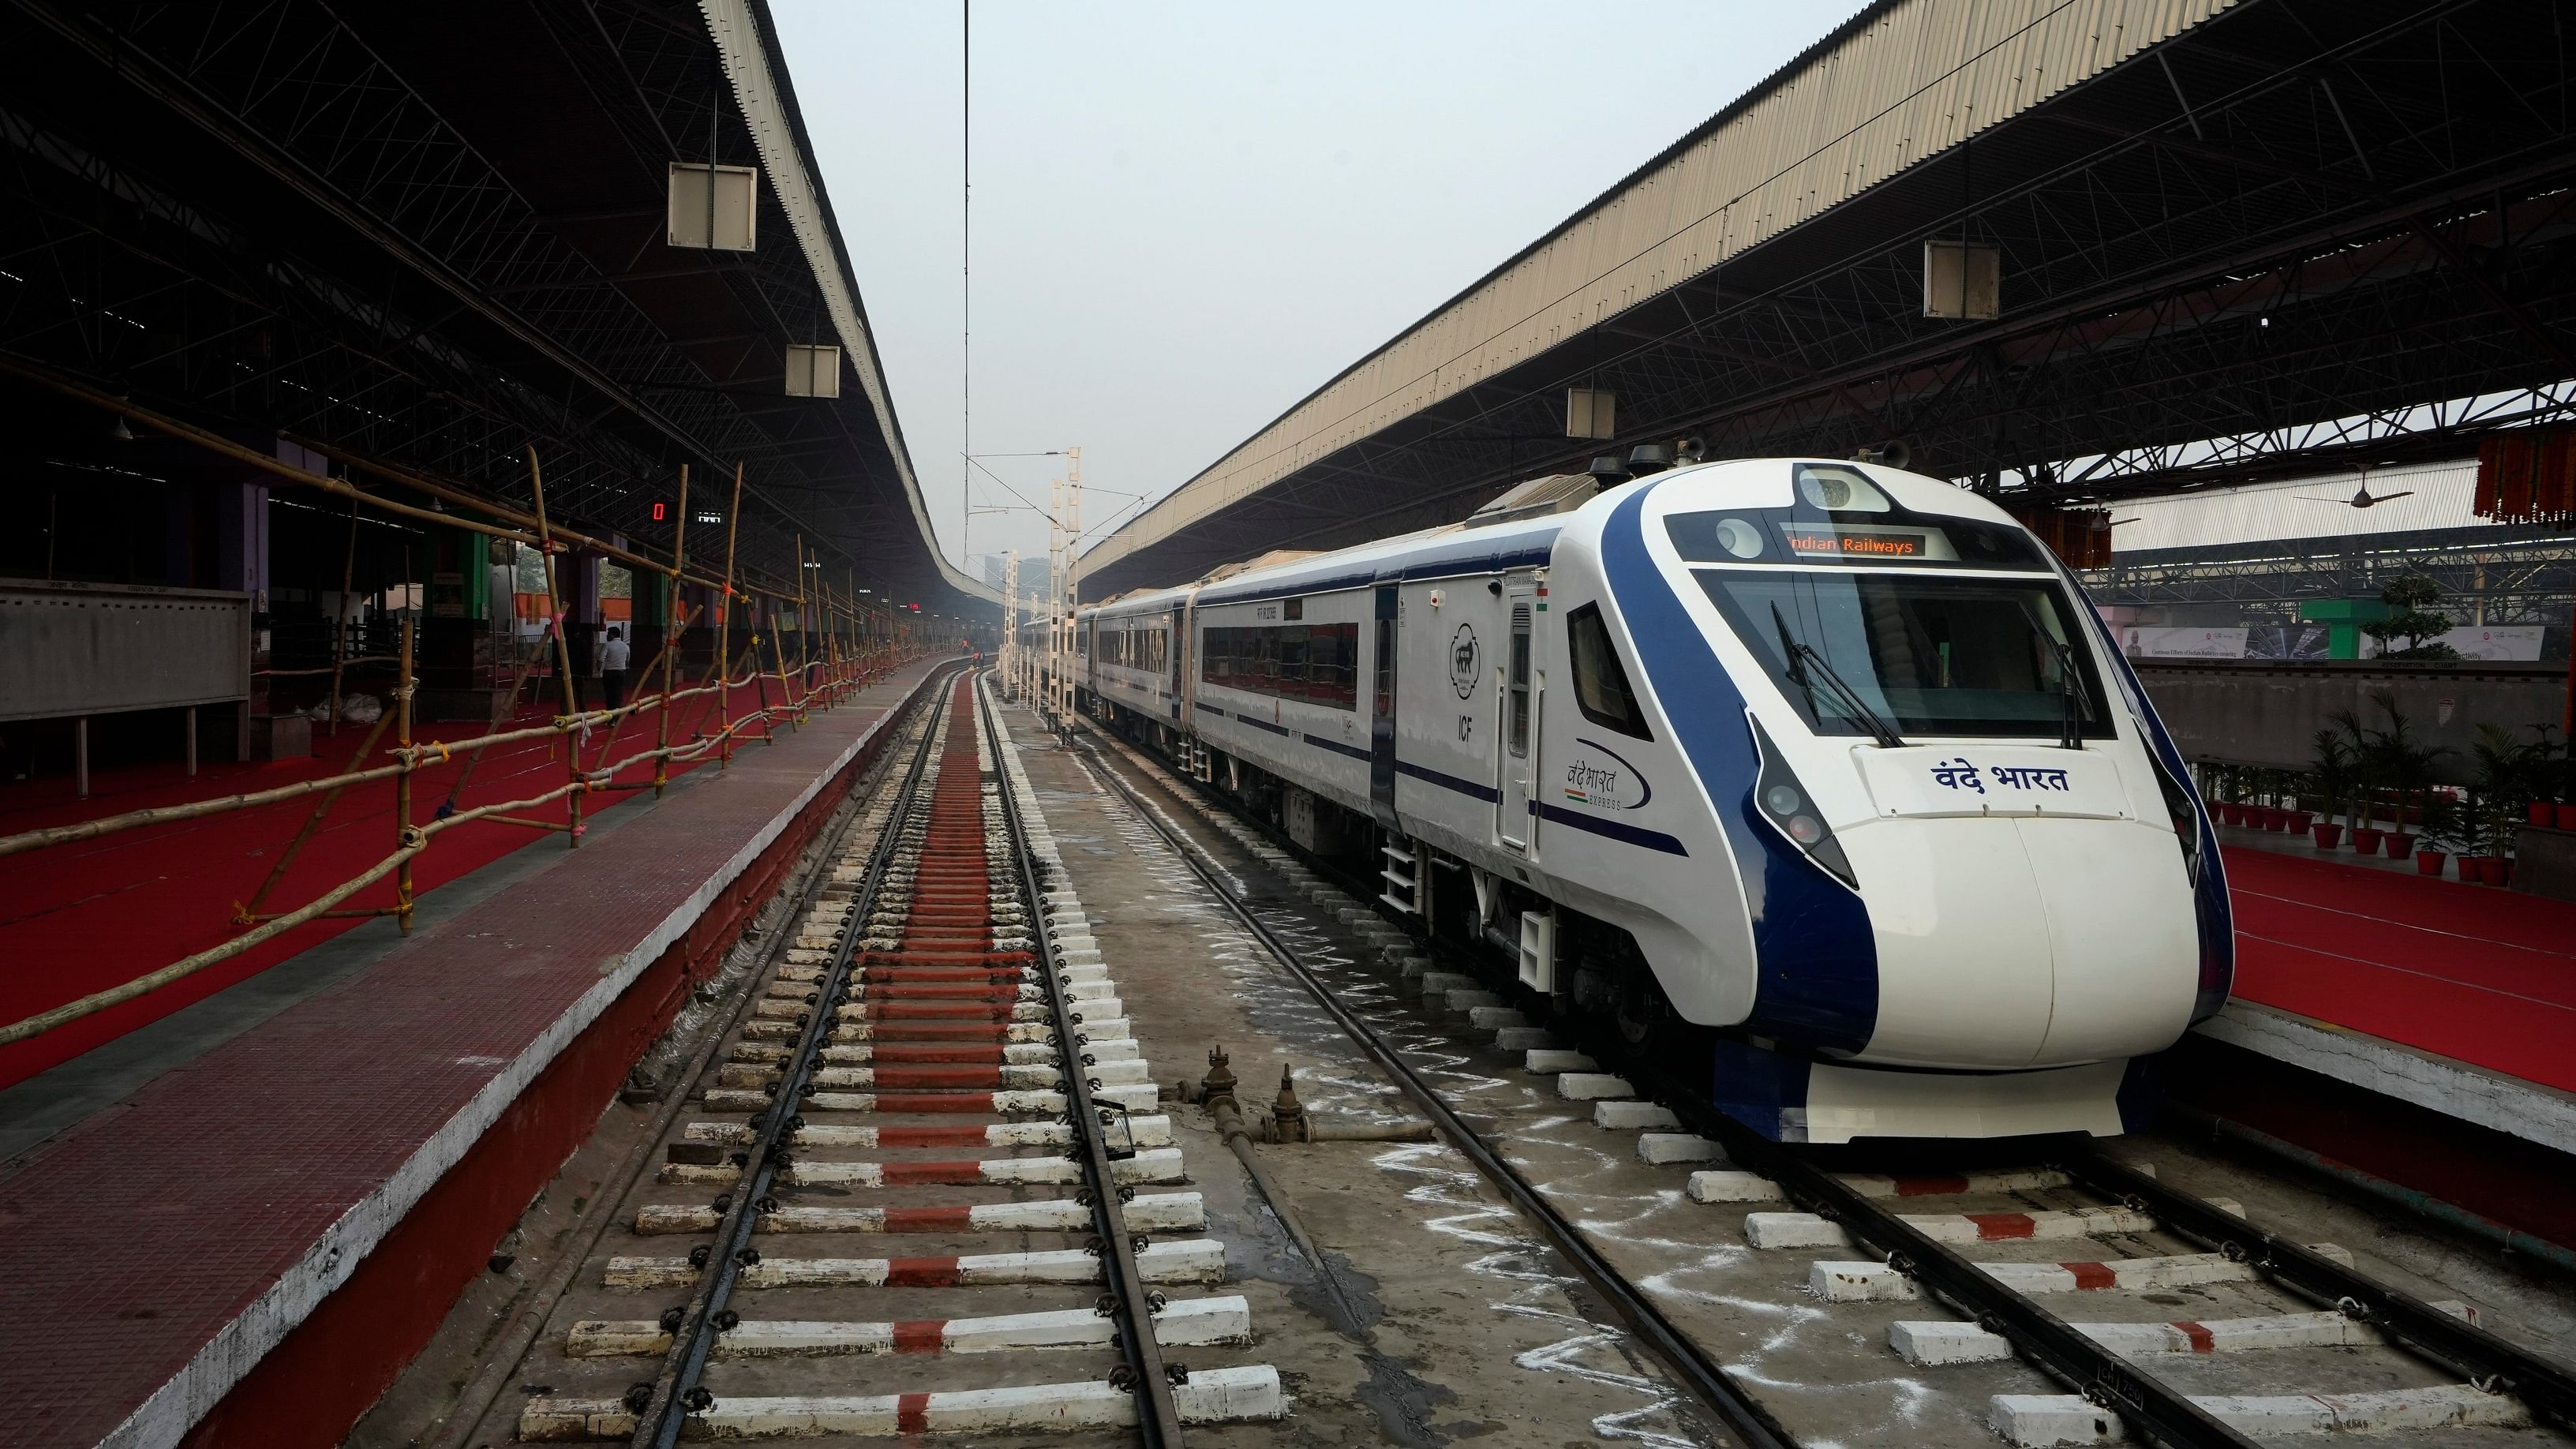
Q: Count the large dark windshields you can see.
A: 1